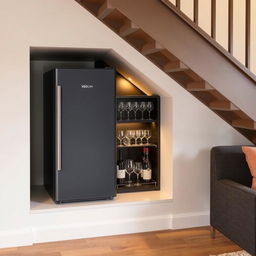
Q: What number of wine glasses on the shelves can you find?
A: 12